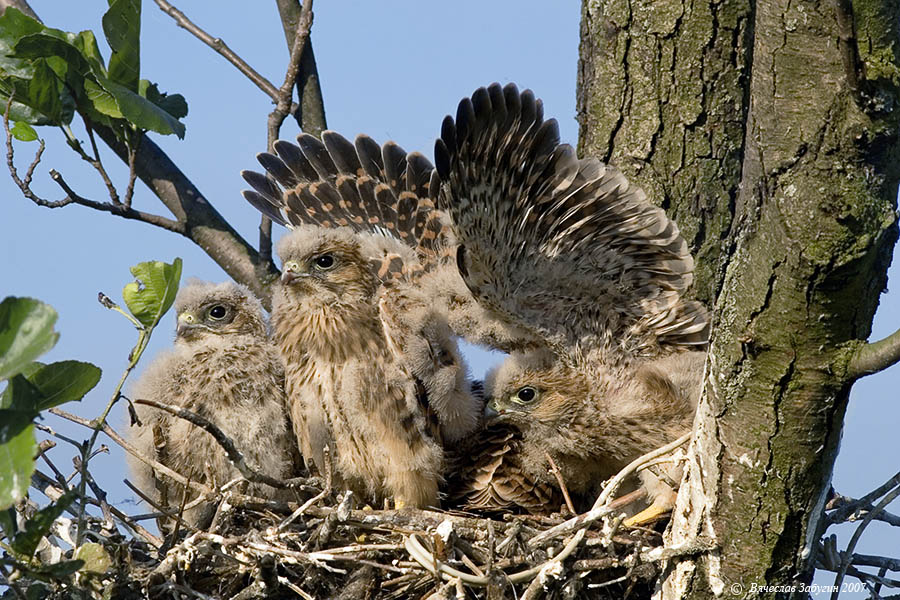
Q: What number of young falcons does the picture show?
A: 3